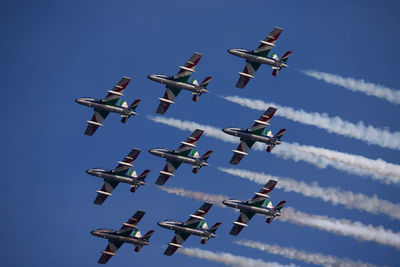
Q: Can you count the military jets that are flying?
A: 9